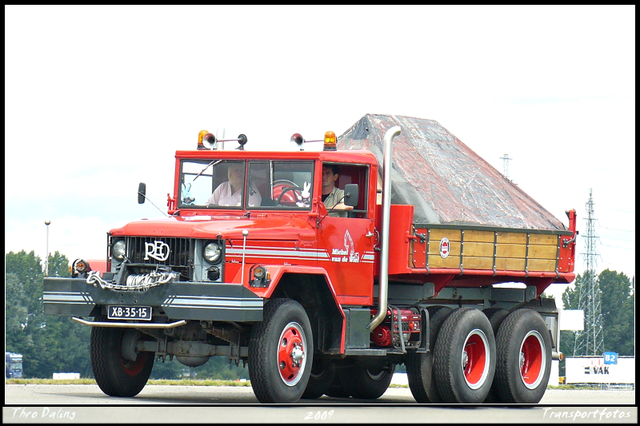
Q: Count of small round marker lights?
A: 2